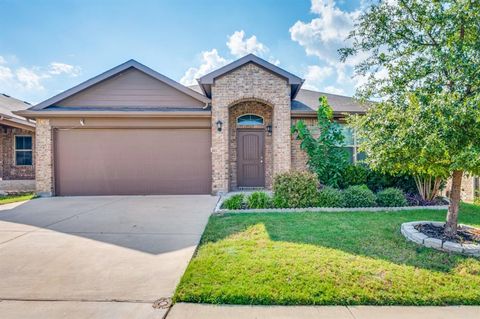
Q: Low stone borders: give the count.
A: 2